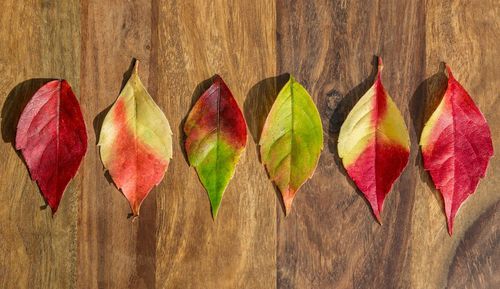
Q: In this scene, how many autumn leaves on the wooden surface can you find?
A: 6